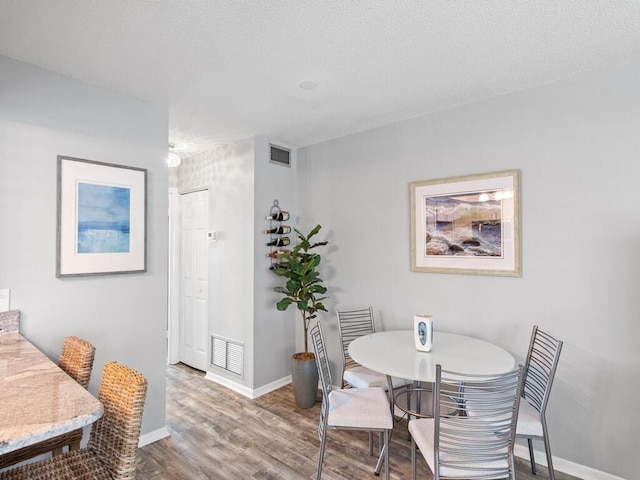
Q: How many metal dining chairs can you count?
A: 4